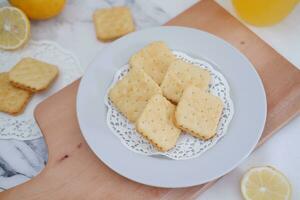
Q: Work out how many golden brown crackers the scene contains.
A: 8